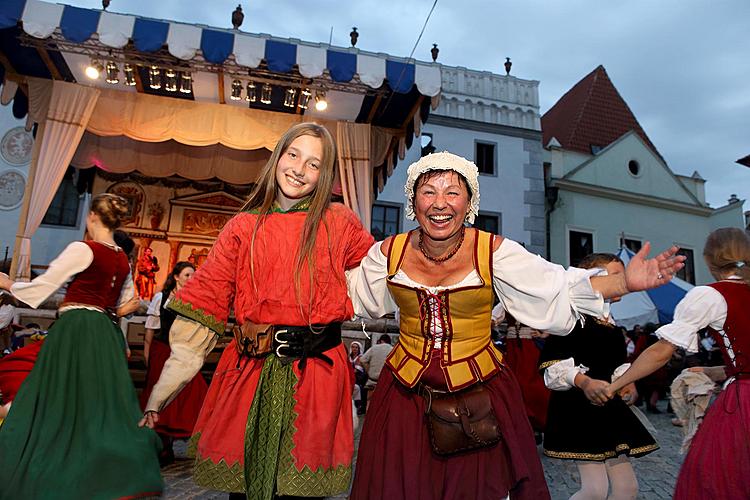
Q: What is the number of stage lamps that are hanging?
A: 12